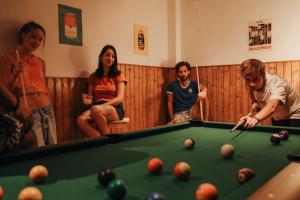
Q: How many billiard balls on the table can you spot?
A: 14